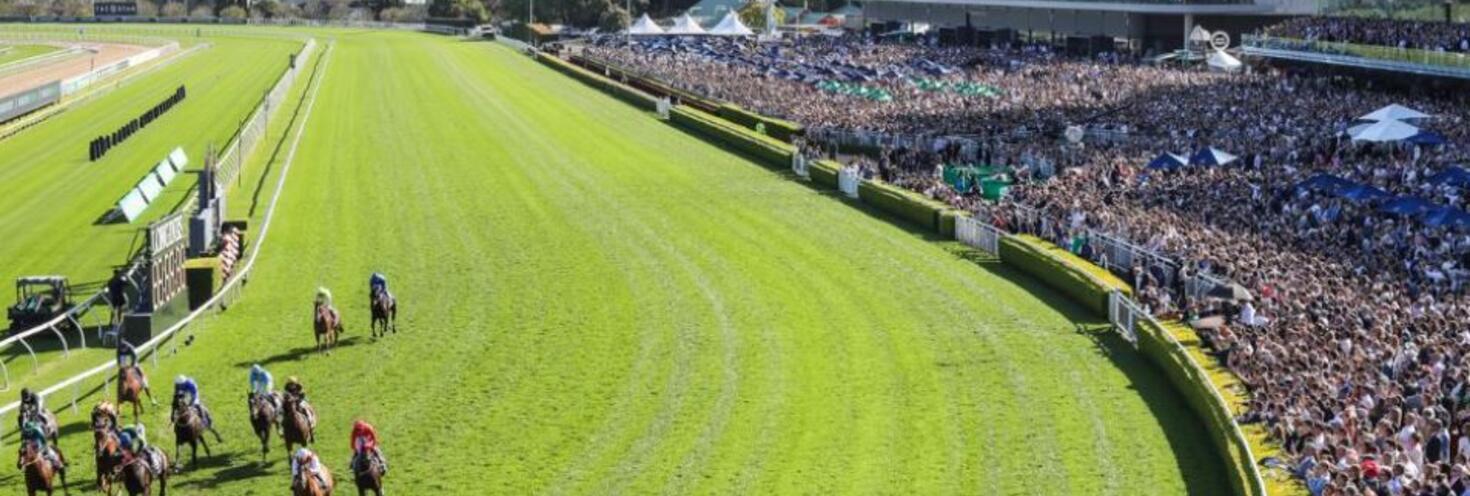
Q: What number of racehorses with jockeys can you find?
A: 12